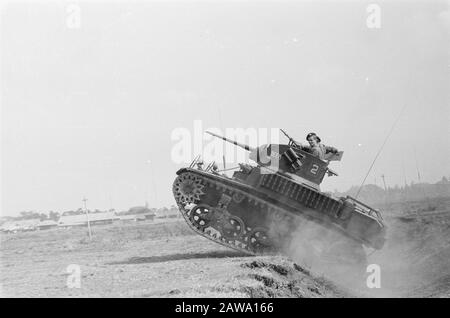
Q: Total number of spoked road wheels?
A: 3